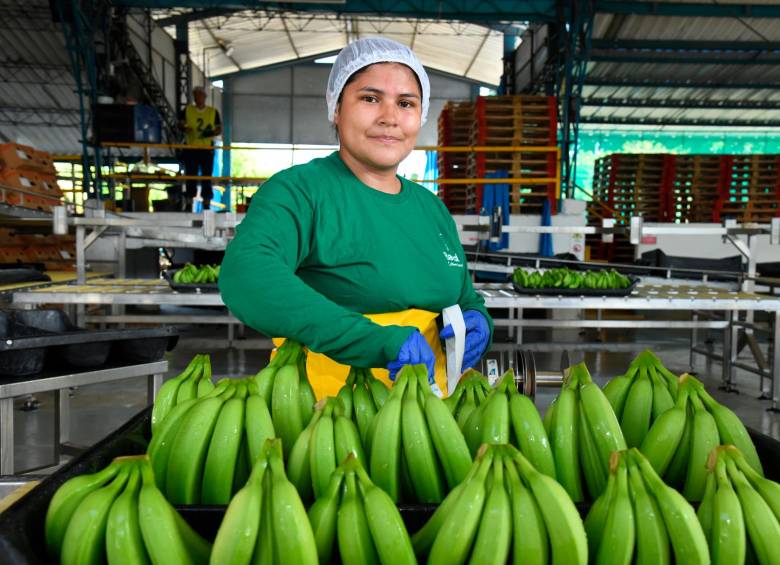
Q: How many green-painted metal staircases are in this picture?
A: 0